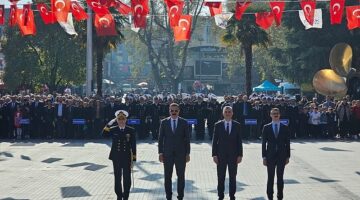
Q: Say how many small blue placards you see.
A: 6